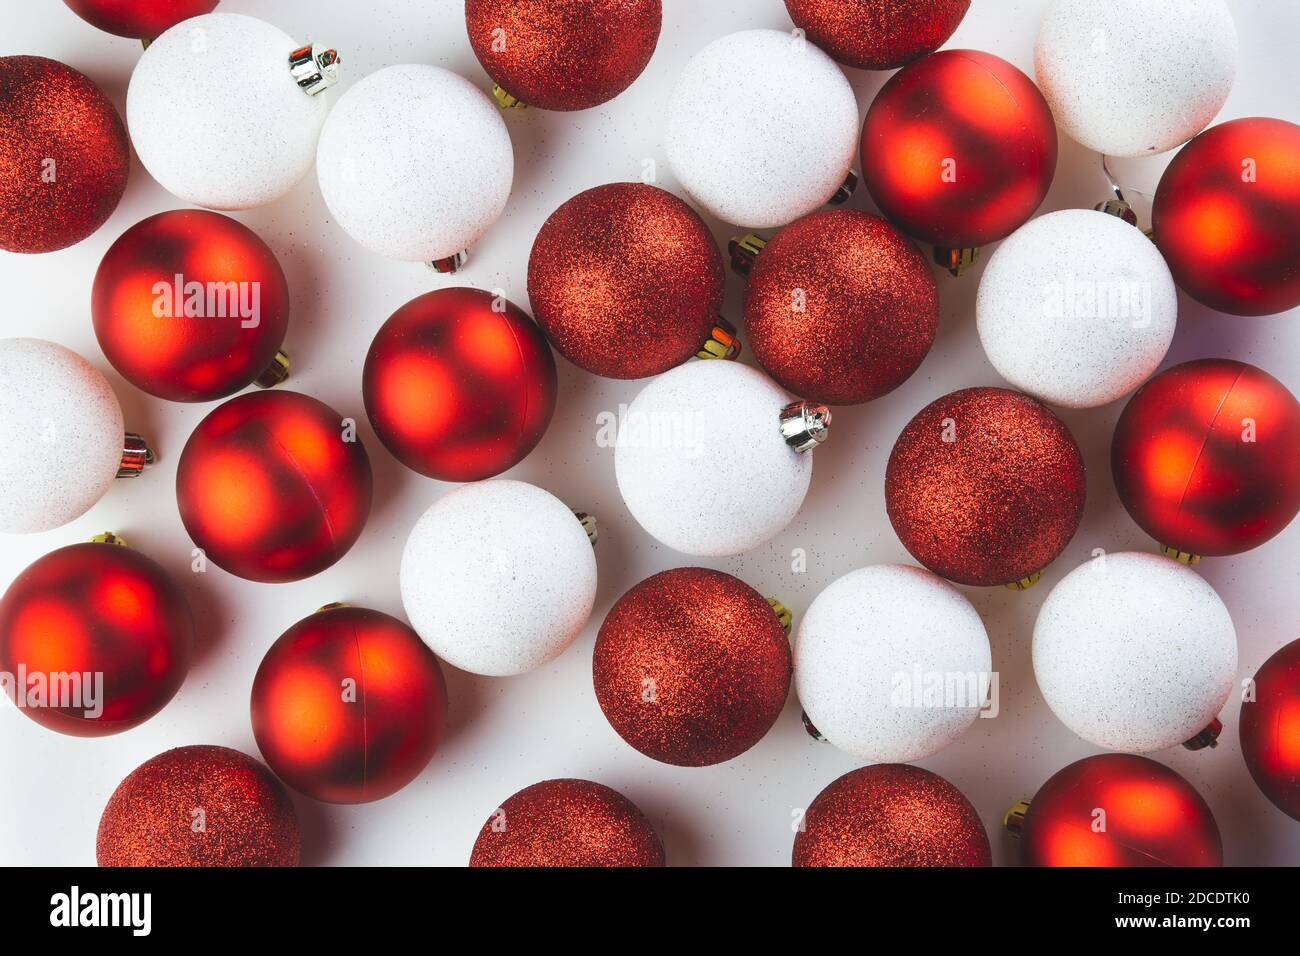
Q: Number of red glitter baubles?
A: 10